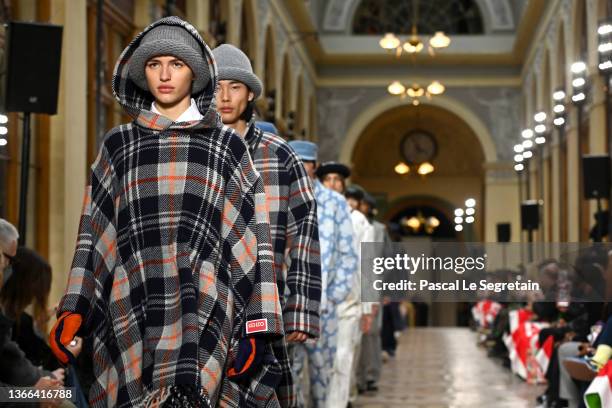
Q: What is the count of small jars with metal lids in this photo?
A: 0